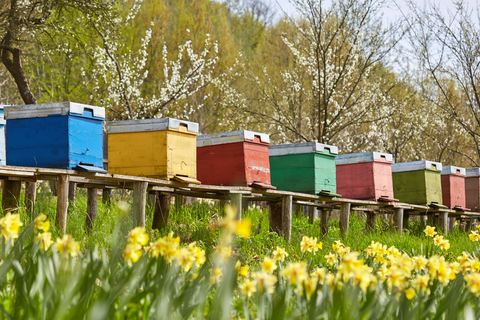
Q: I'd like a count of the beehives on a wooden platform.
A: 9